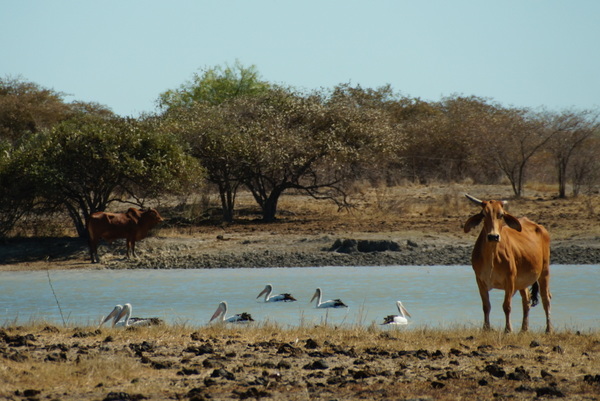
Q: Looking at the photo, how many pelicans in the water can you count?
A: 6